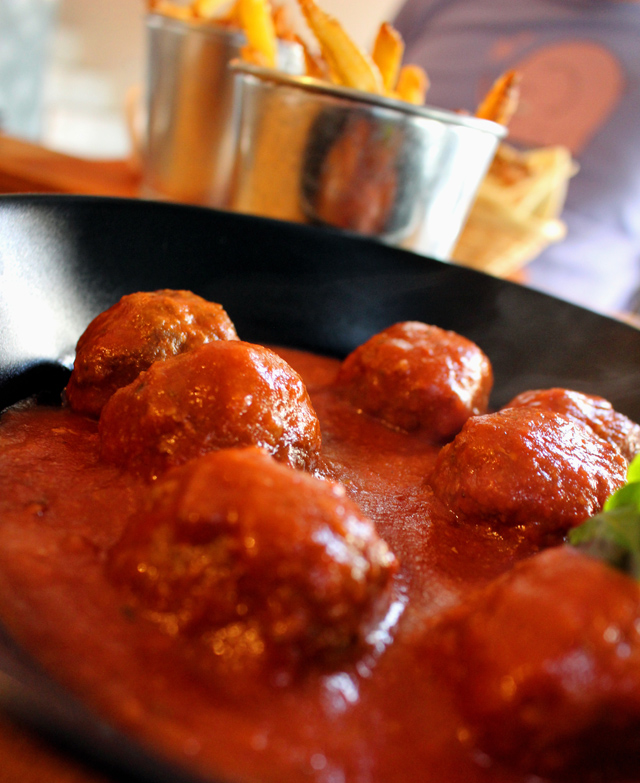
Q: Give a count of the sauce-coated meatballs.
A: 7